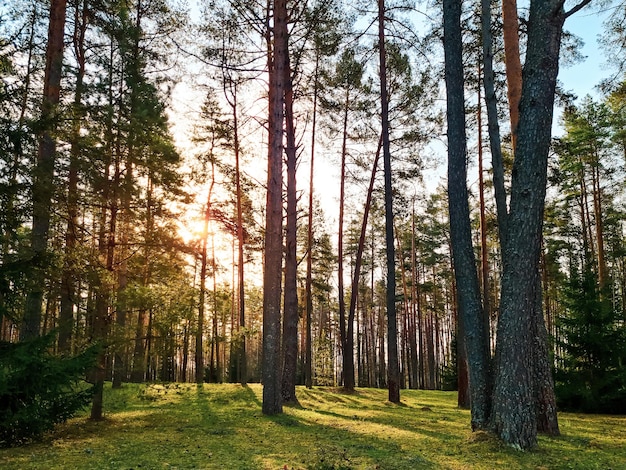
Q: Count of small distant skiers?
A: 0